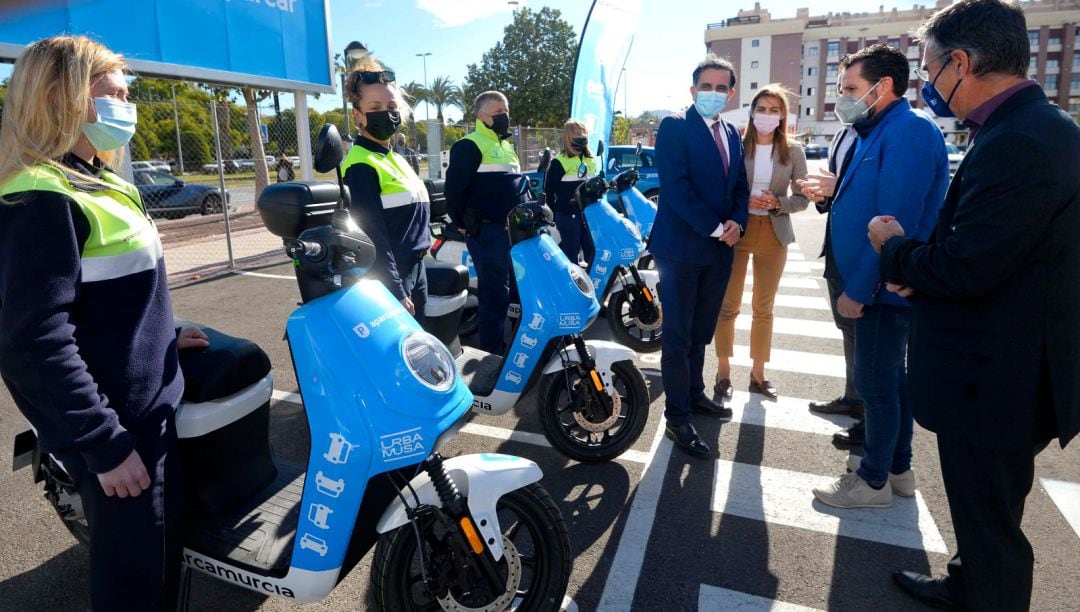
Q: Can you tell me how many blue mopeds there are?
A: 4